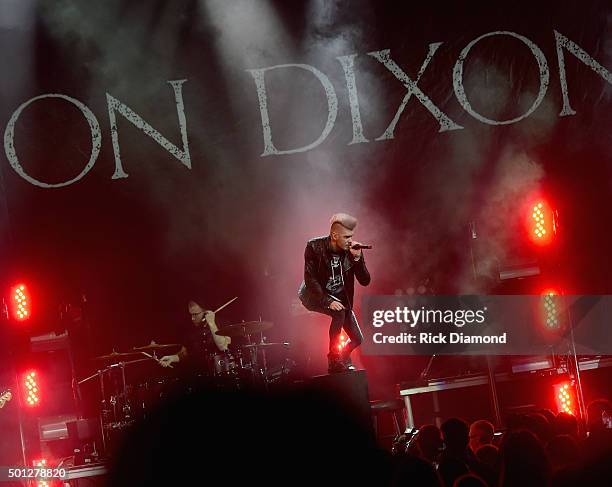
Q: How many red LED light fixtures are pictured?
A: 7